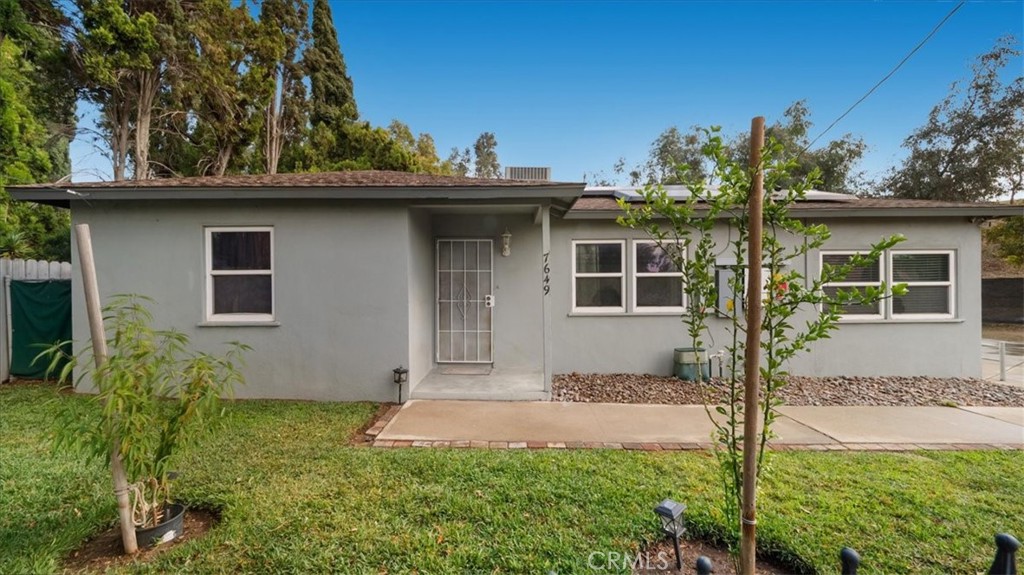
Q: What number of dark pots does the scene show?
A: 1